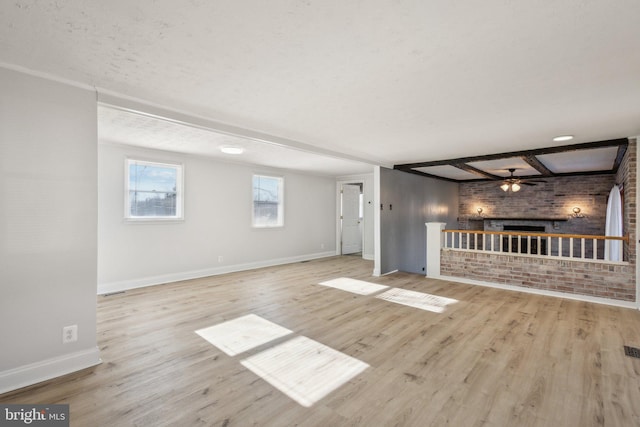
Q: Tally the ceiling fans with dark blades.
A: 1